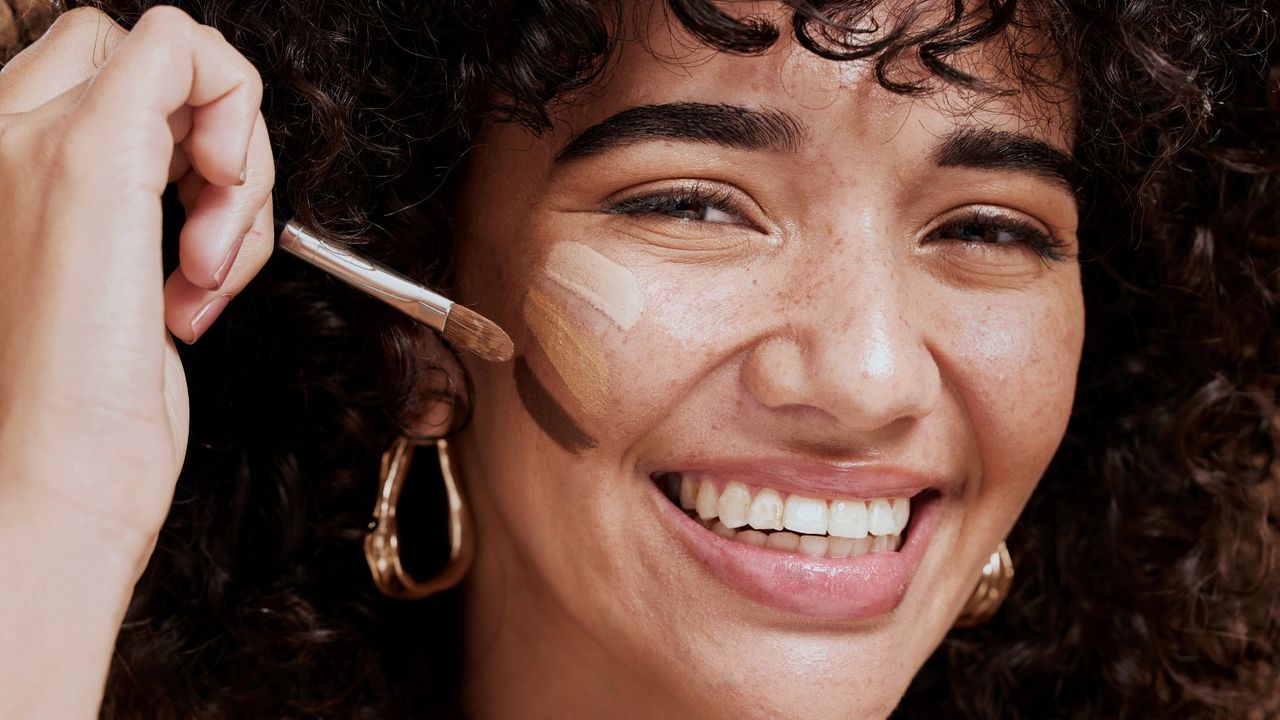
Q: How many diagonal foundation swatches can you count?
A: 3